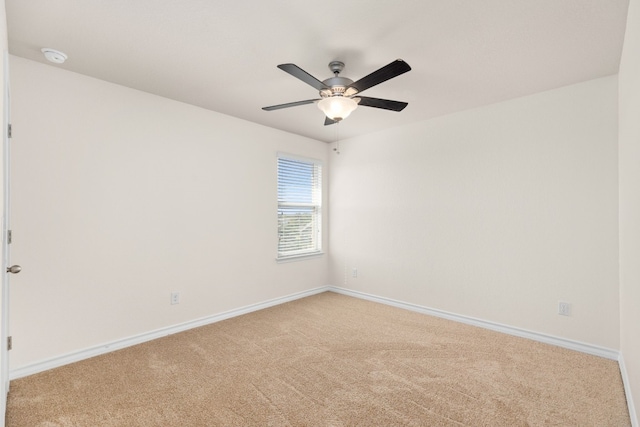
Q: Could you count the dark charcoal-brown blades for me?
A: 5